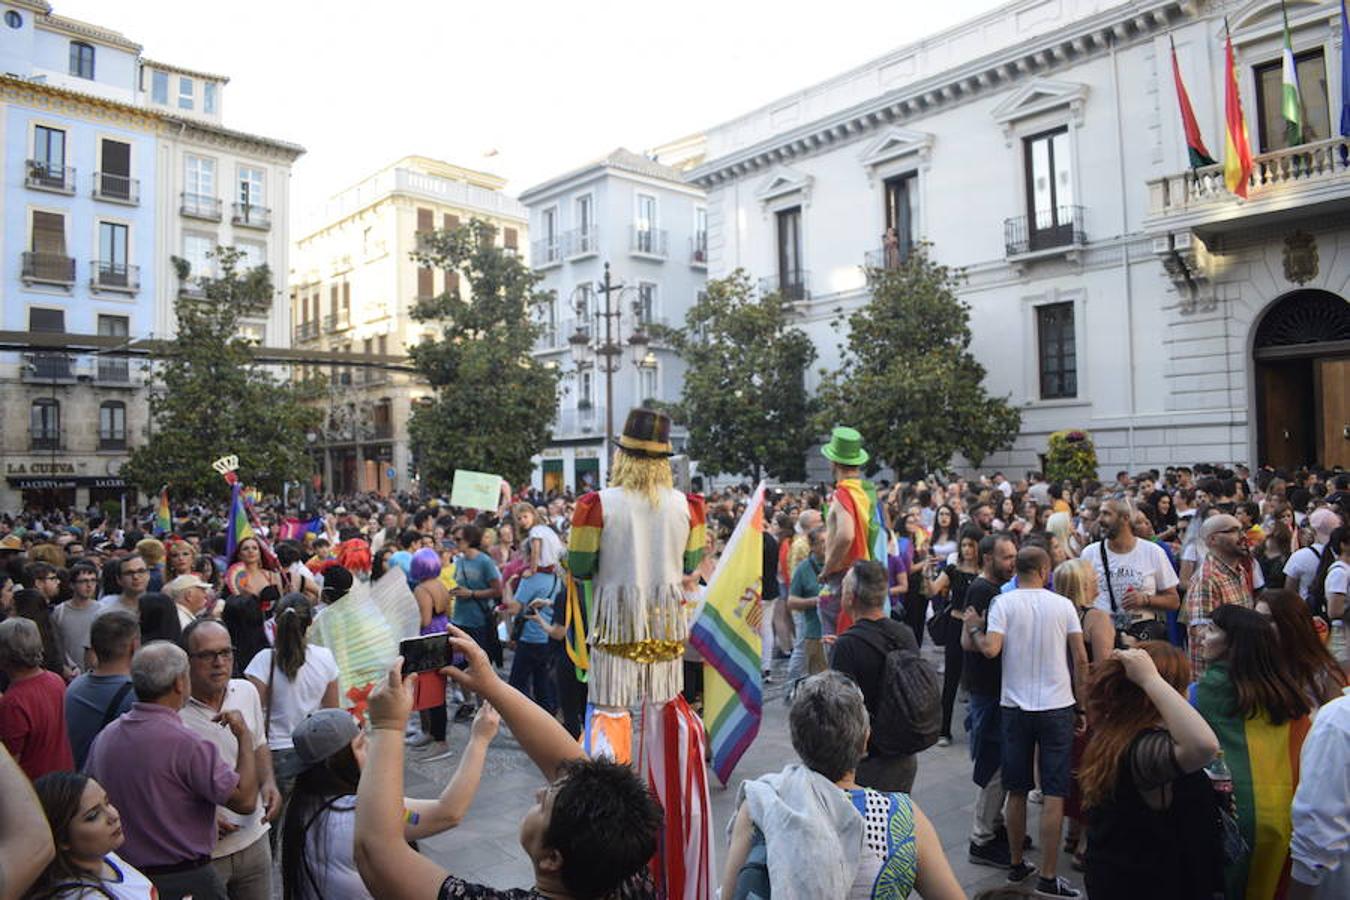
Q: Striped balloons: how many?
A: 0